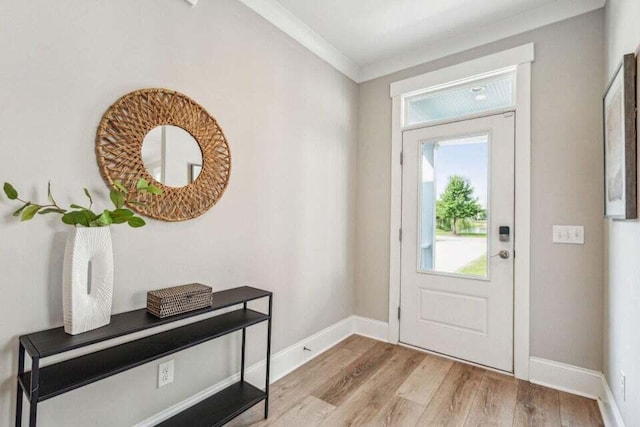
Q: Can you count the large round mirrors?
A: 1